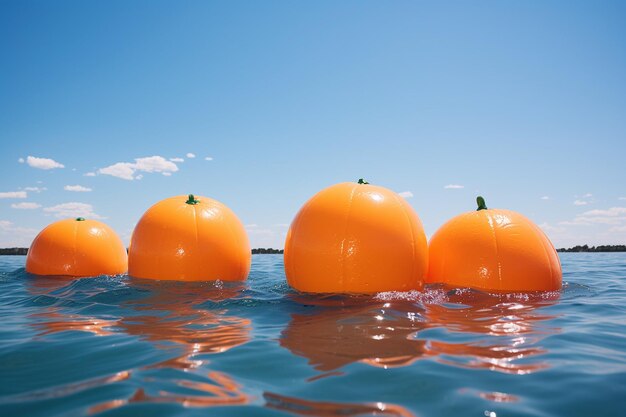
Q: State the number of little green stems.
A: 4